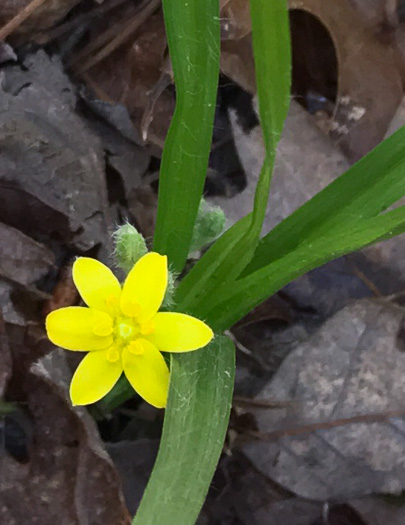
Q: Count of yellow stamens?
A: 6